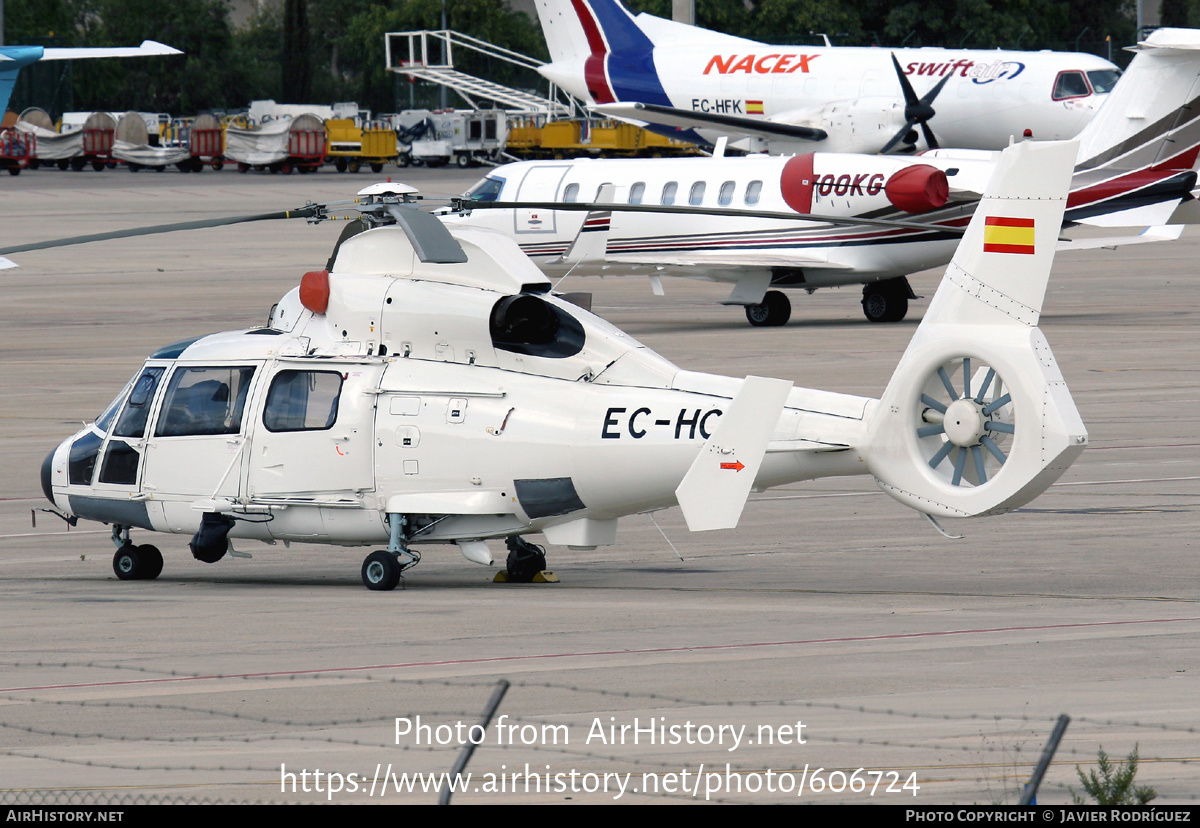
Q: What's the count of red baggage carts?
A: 4